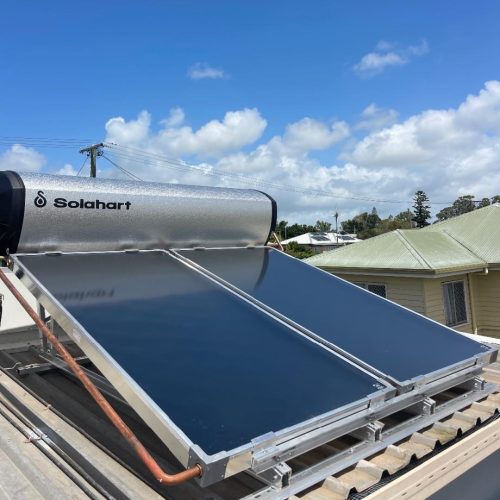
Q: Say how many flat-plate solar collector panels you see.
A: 2